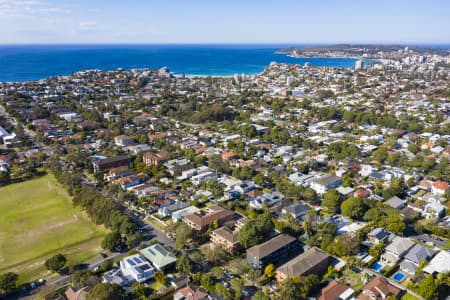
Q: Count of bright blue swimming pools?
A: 2